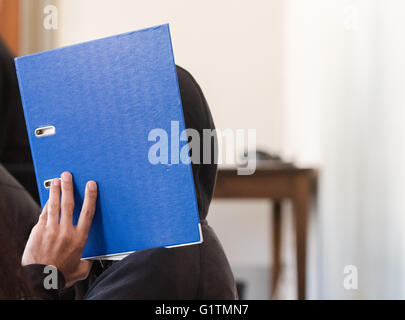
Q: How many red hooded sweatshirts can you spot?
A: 0